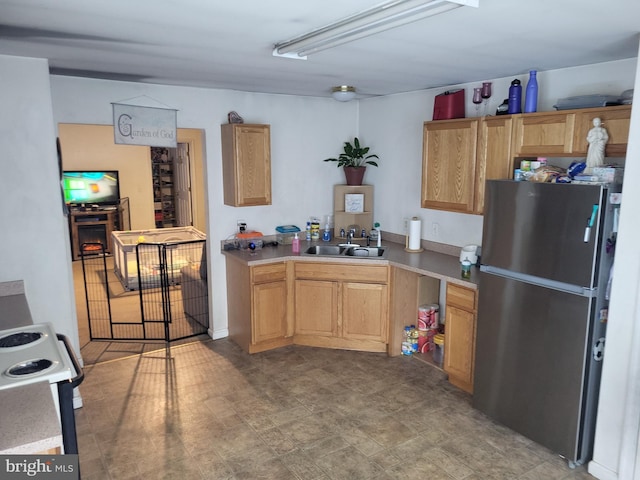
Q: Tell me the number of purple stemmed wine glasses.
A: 2